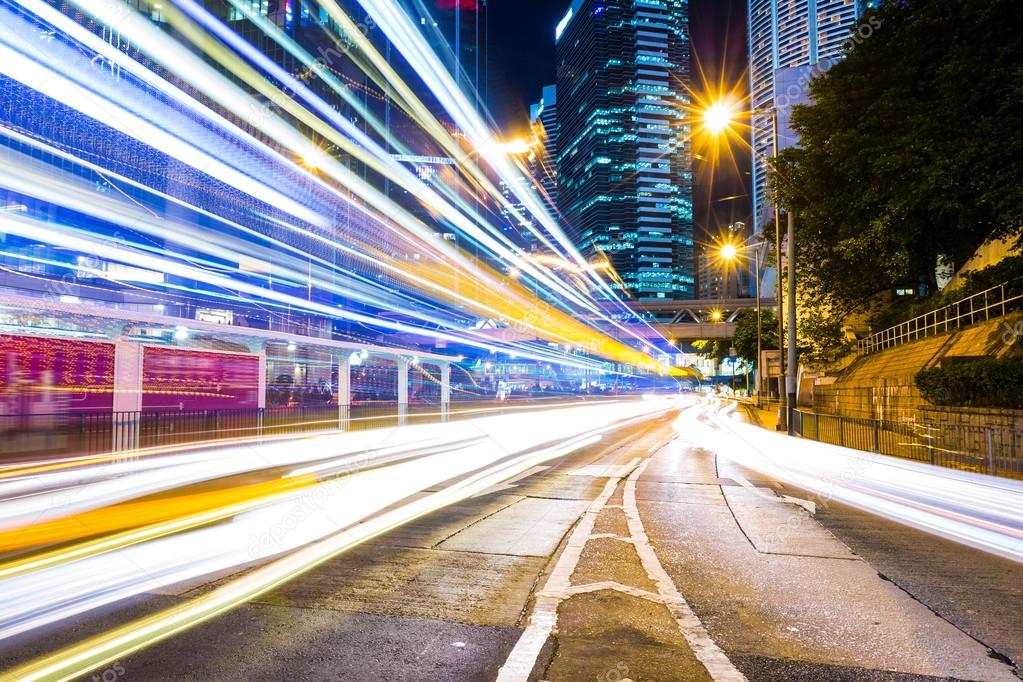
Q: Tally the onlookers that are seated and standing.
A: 0